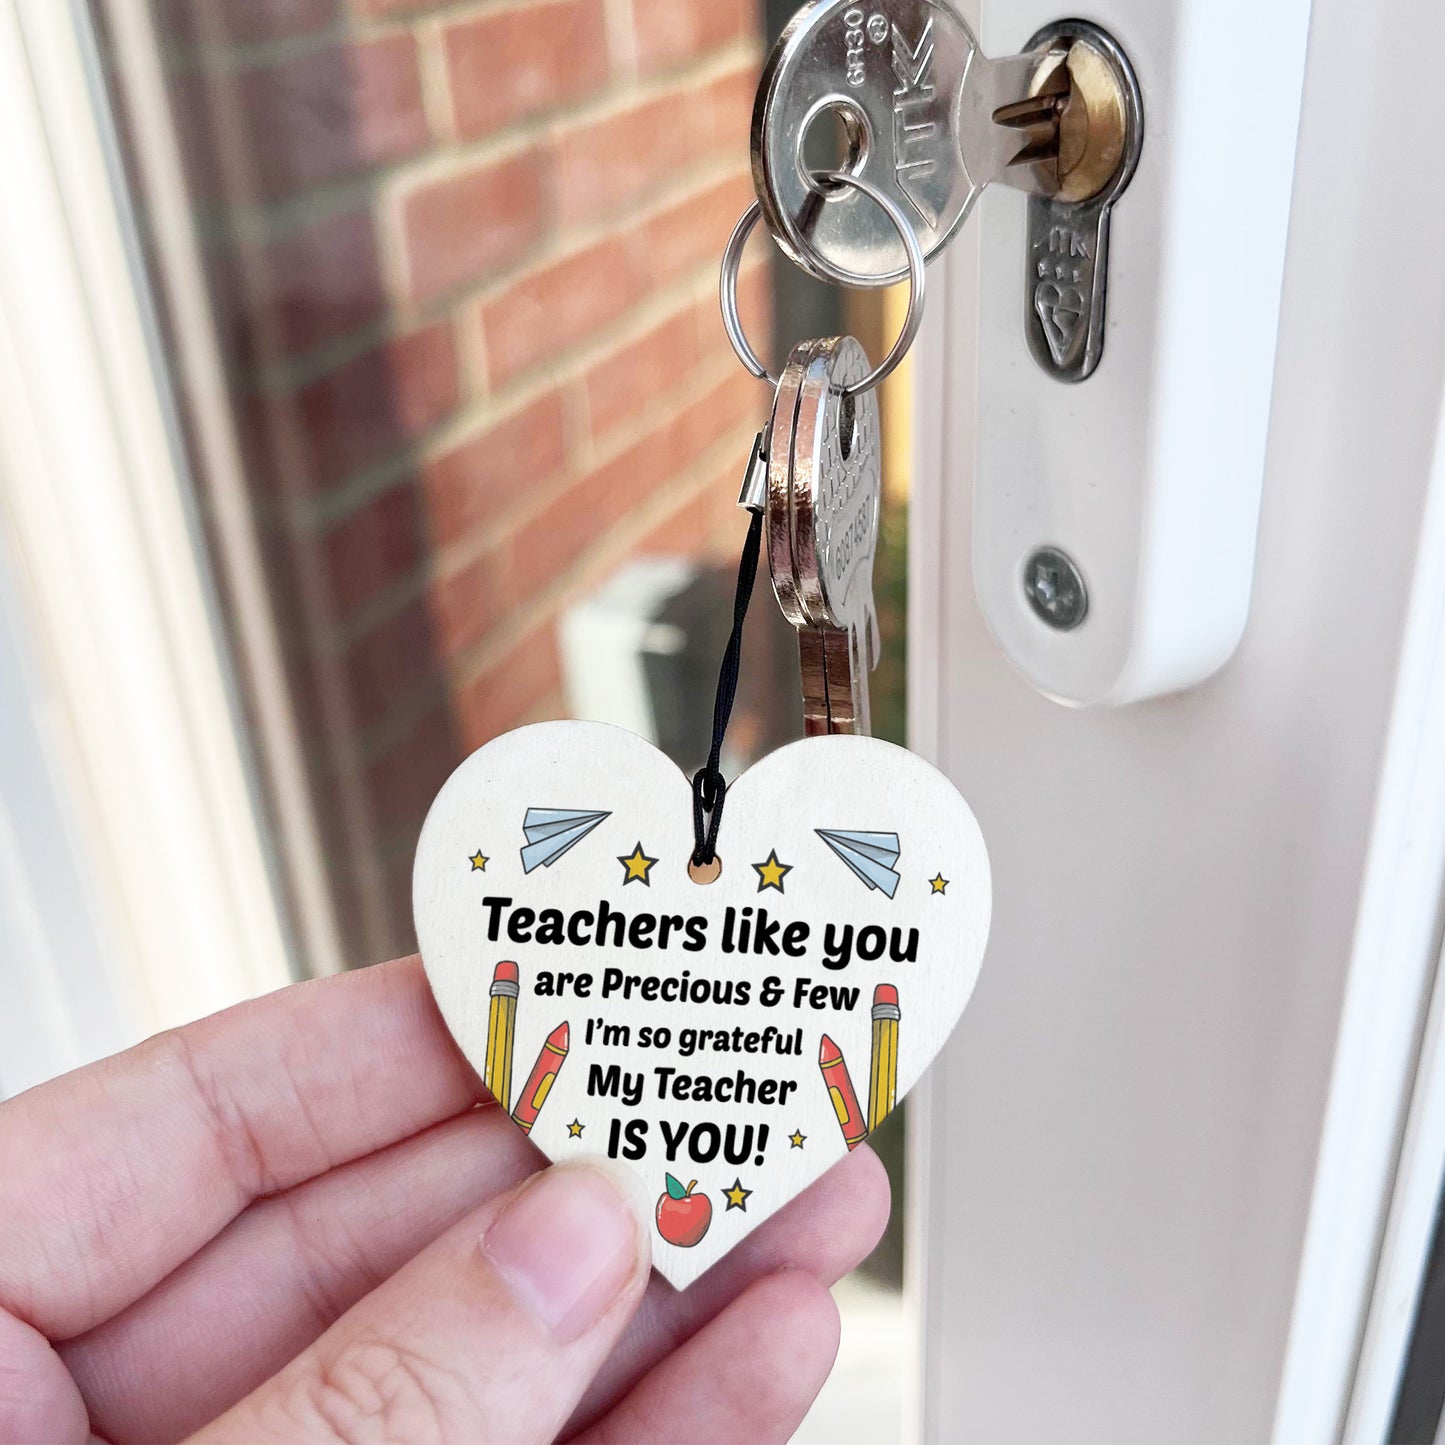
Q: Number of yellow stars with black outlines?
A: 7